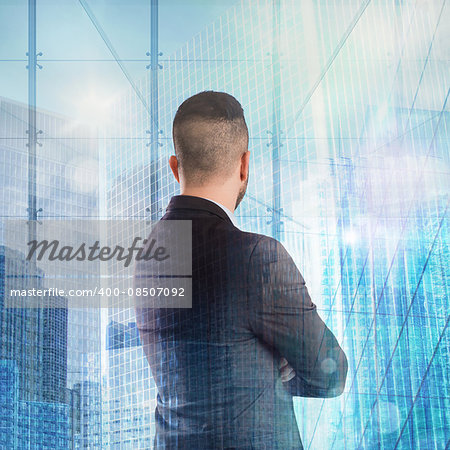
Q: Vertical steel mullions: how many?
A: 3